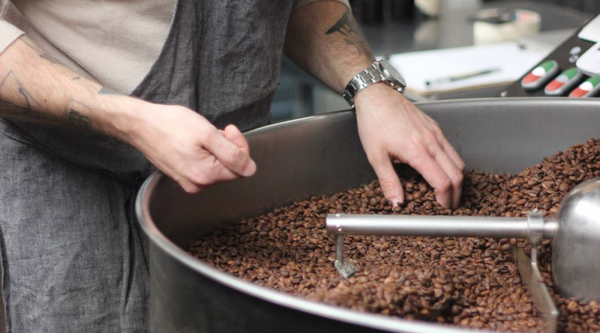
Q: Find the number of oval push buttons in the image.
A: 3